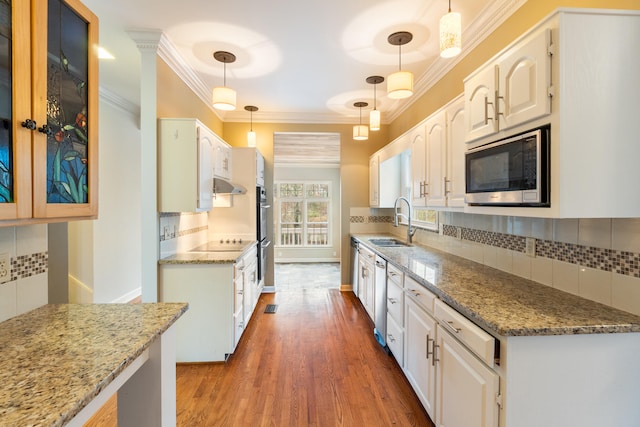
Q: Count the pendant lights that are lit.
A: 6